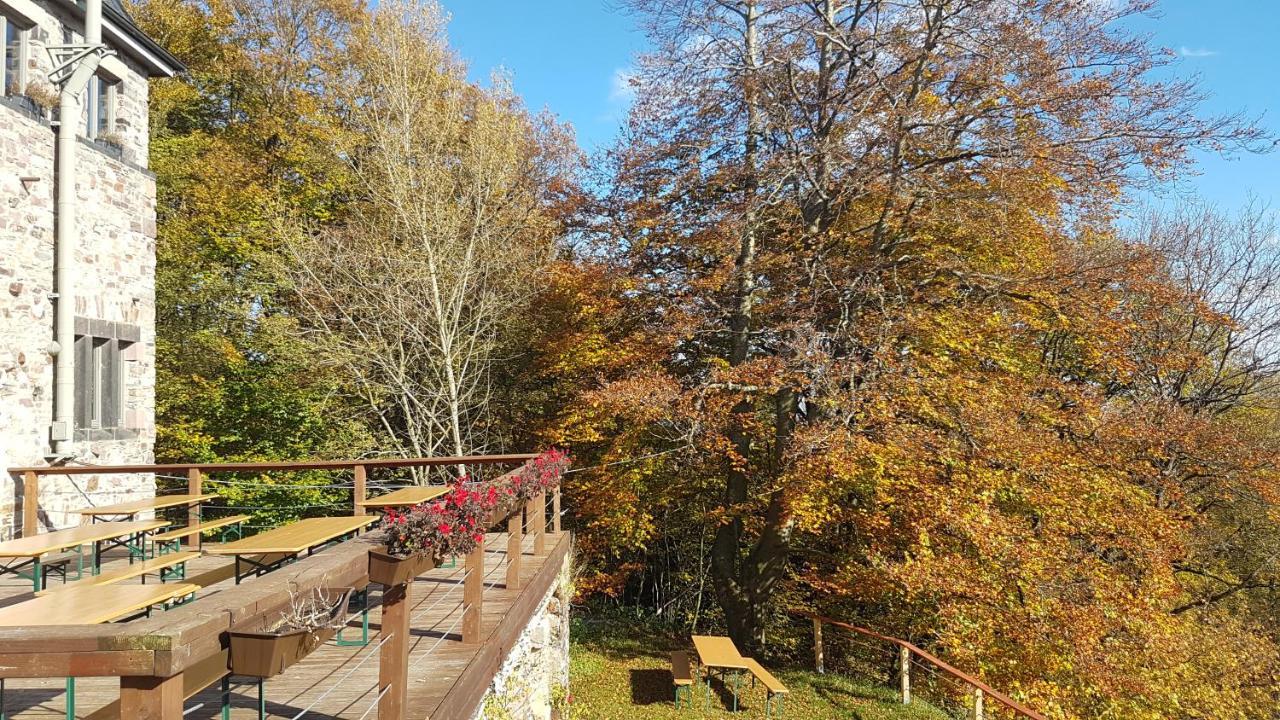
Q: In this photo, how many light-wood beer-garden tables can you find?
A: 6